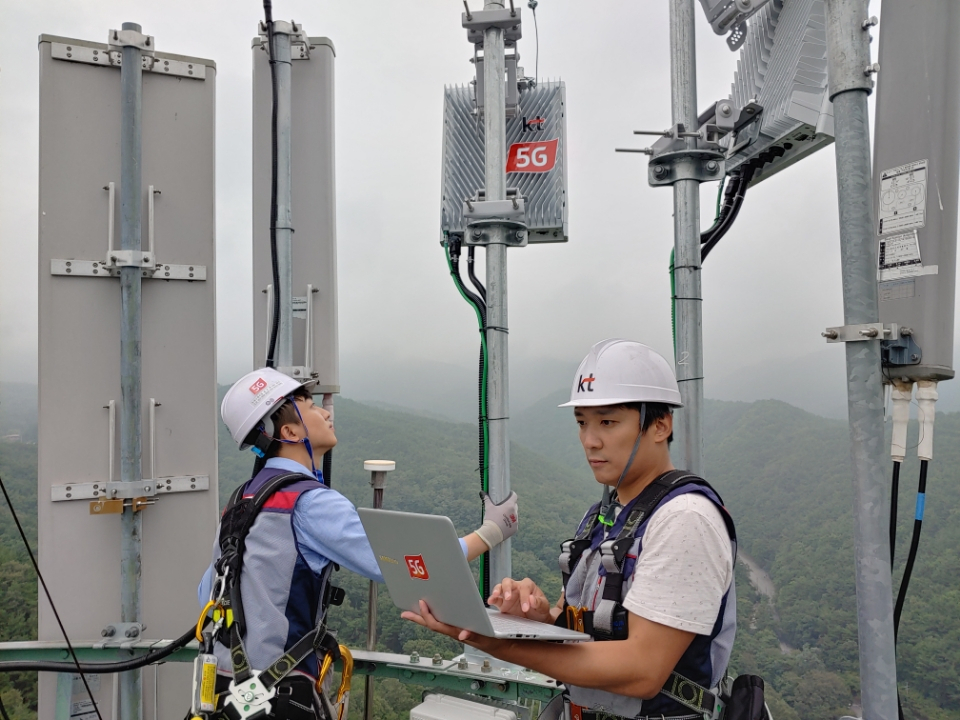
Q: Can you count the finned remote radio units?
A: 2